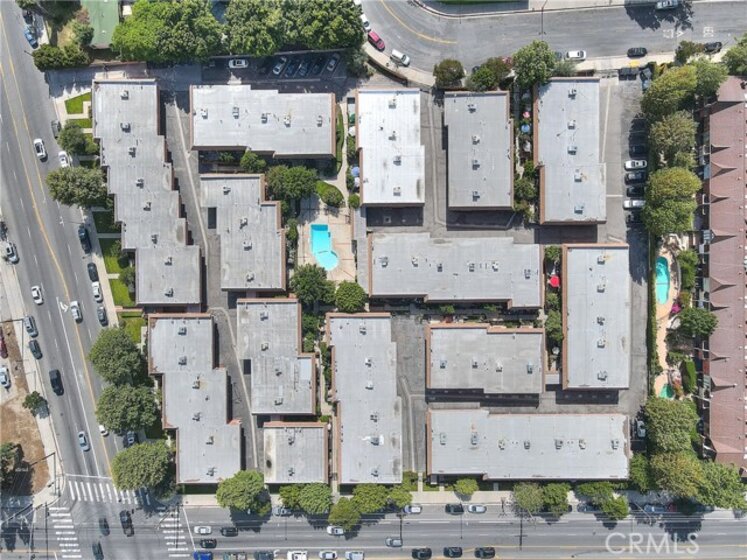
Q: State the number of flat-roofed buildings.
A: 14